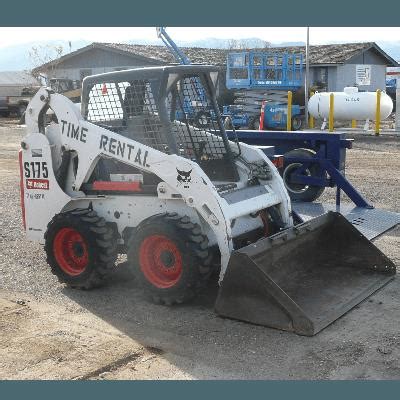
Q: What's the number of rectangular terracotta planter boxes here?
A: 0